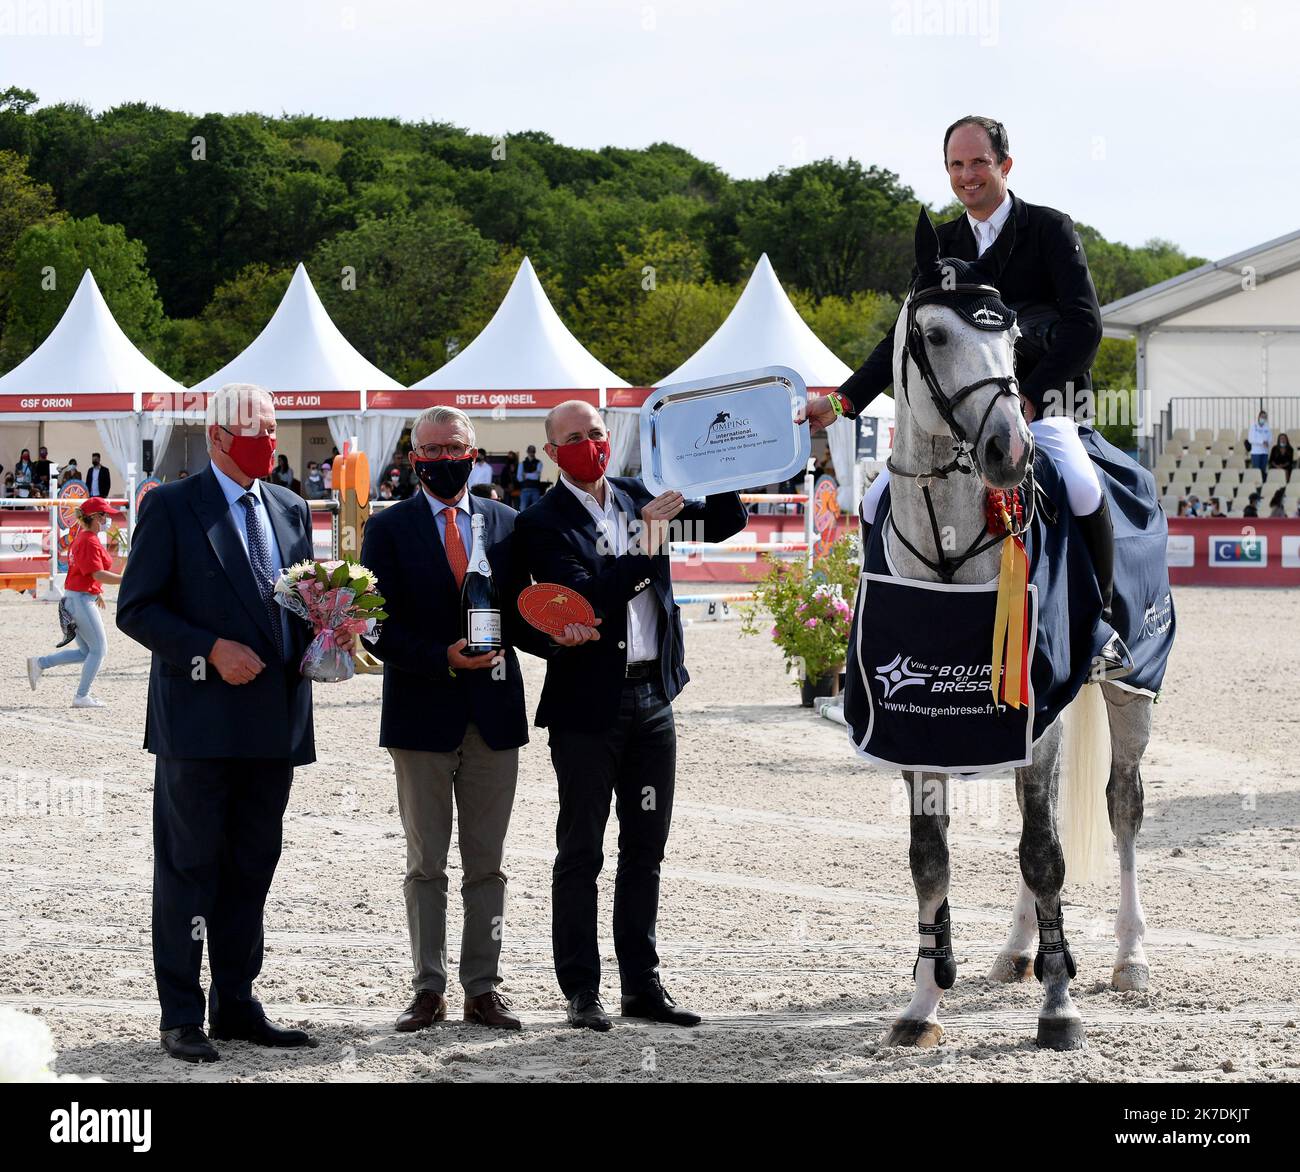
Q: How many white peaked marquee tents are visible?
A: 4